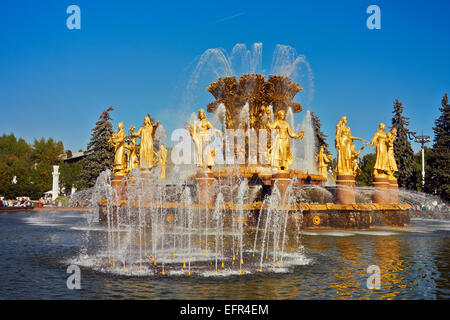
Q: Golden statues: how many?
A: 11